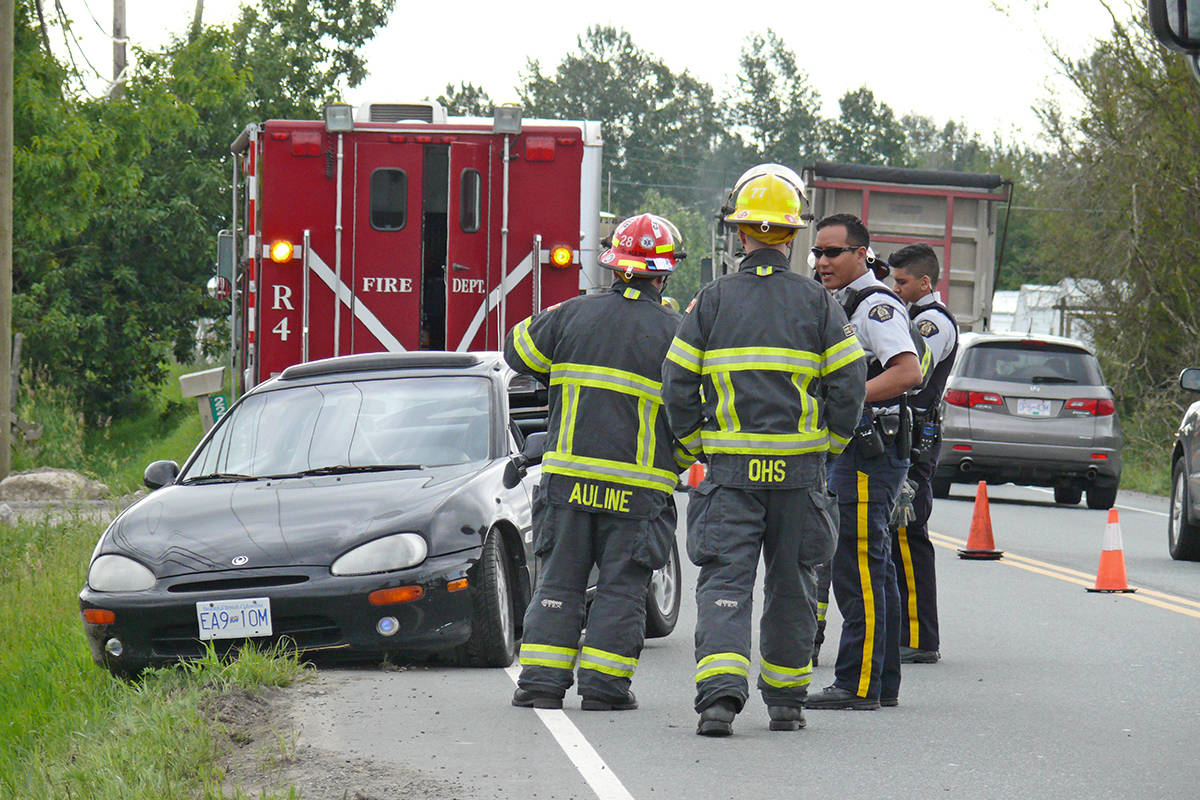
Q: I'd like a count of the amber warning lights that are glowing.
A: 2